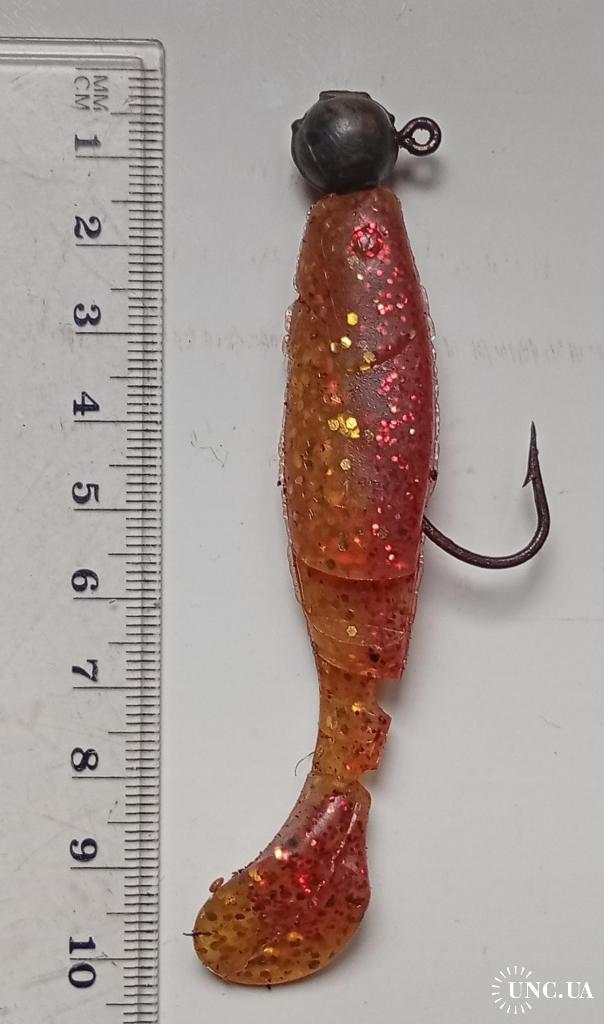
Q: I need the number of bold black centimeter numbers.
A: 10